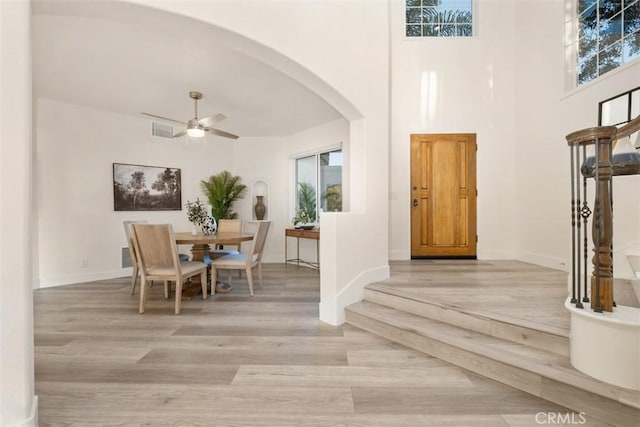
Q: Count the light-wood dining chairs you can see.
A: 4